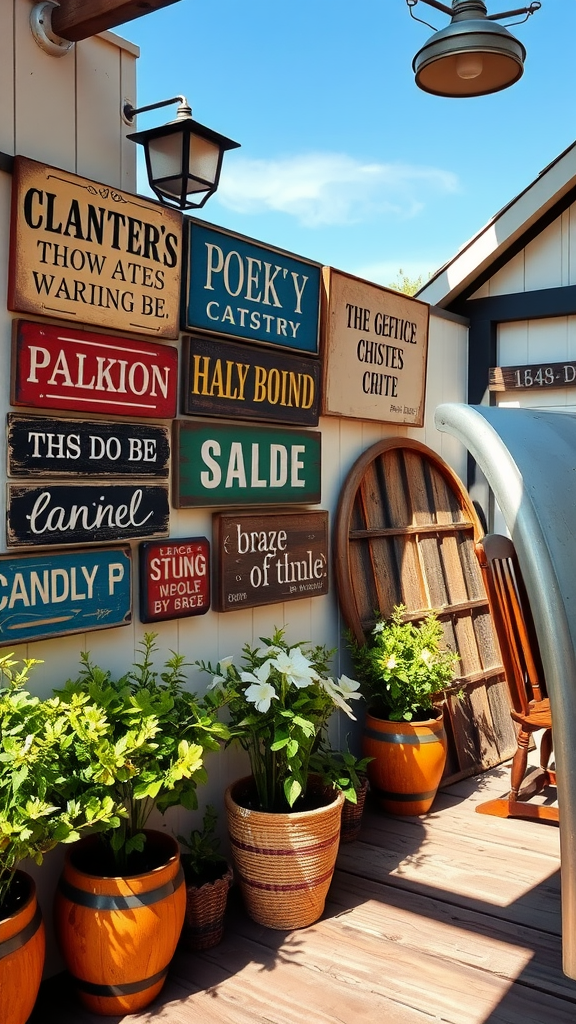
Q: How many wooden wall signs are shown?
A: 12